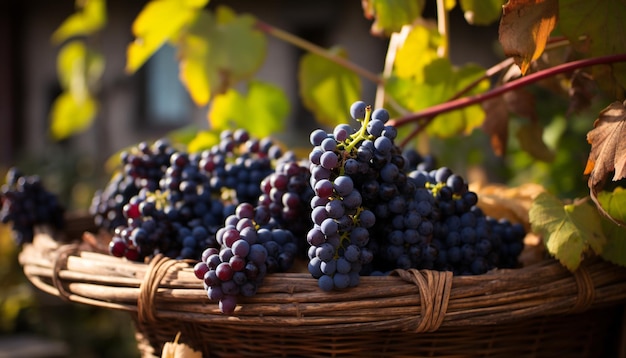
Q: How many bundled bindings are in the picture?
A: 4